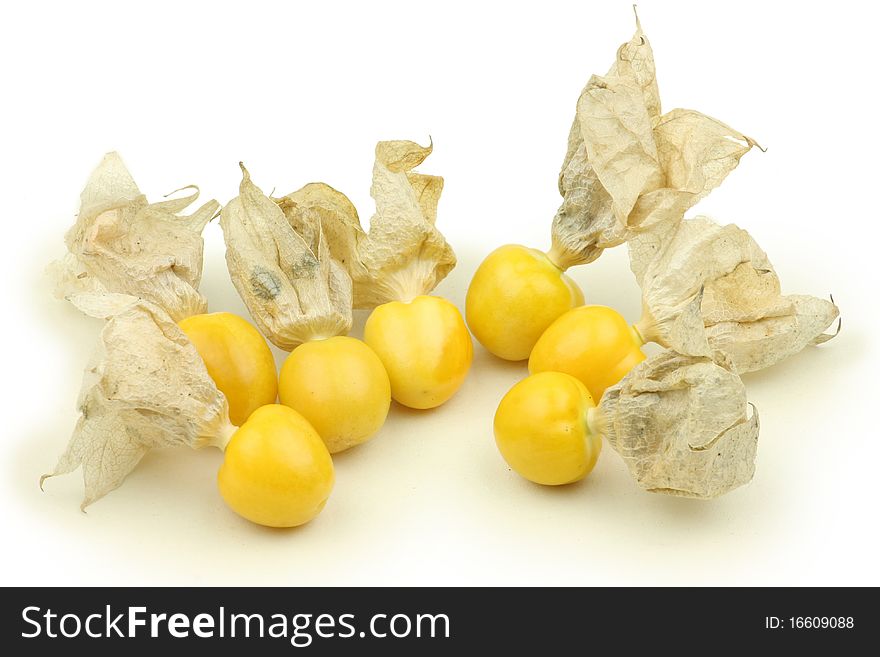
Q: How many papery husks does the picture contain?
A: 7